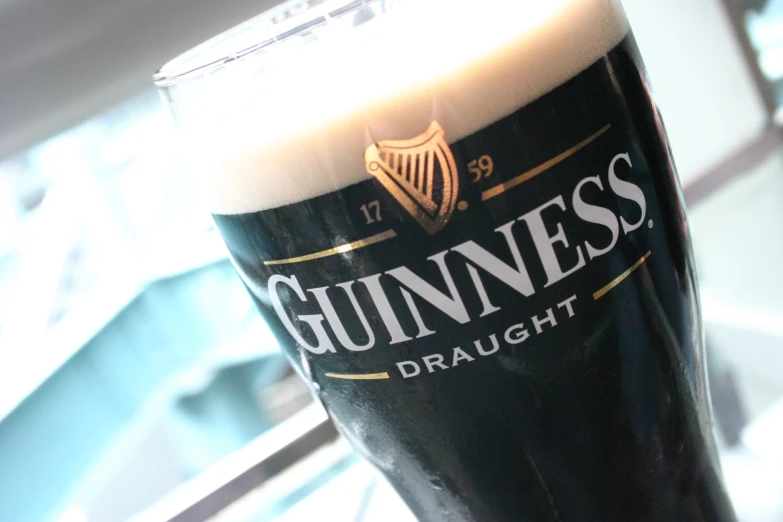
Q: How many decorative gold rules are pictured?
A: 4